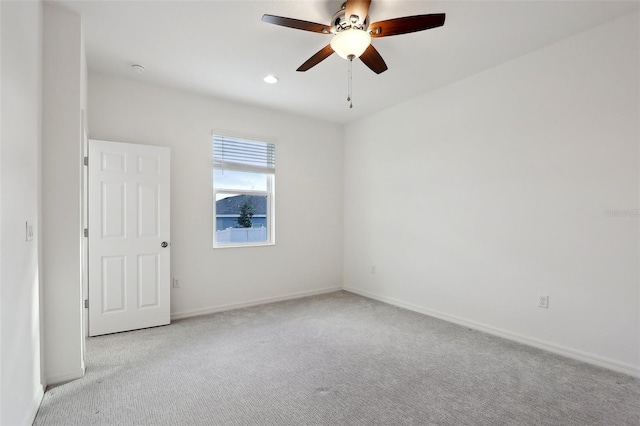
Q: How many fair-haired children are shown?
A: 0